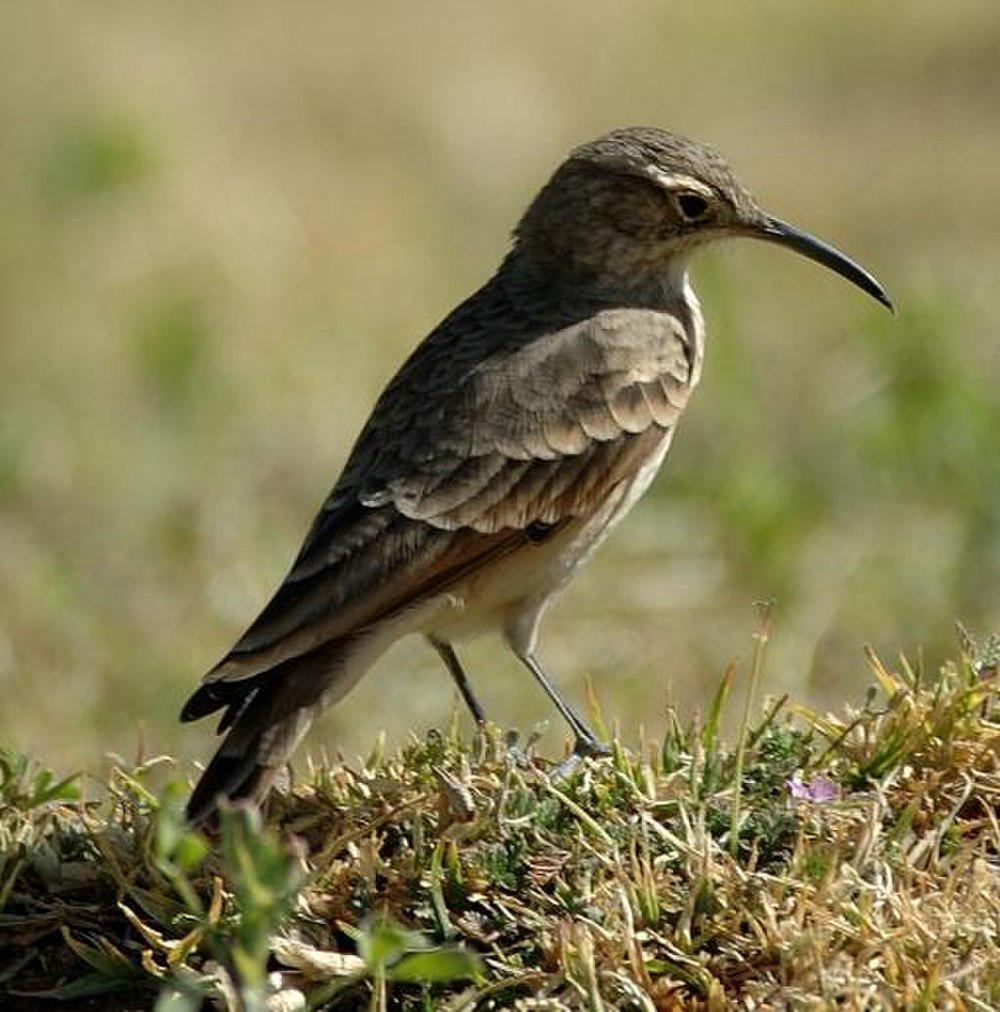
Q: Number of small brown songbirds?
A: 1